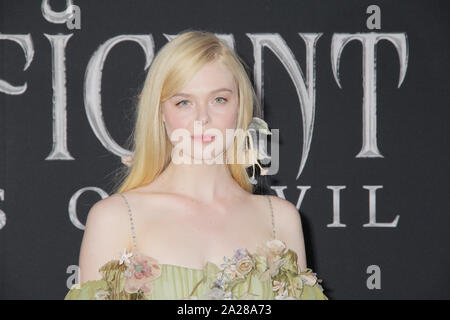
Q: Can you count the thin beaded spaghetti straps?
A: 2